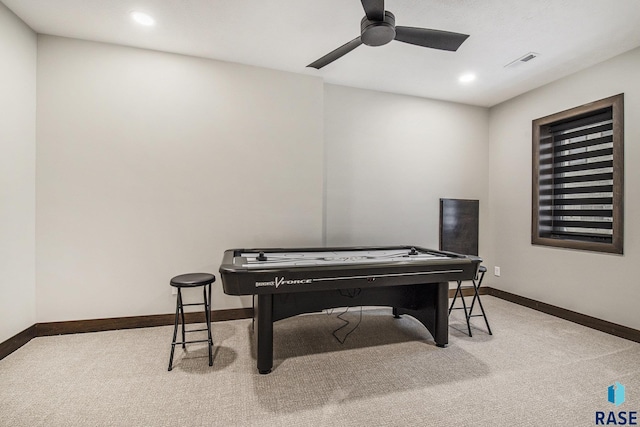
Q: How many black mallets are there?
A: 2